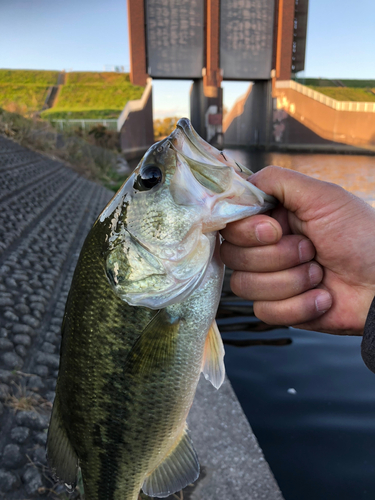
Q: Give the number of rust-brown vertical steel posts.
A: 3